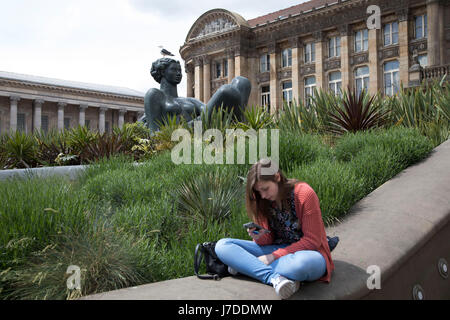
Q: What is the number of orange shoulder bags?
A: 0